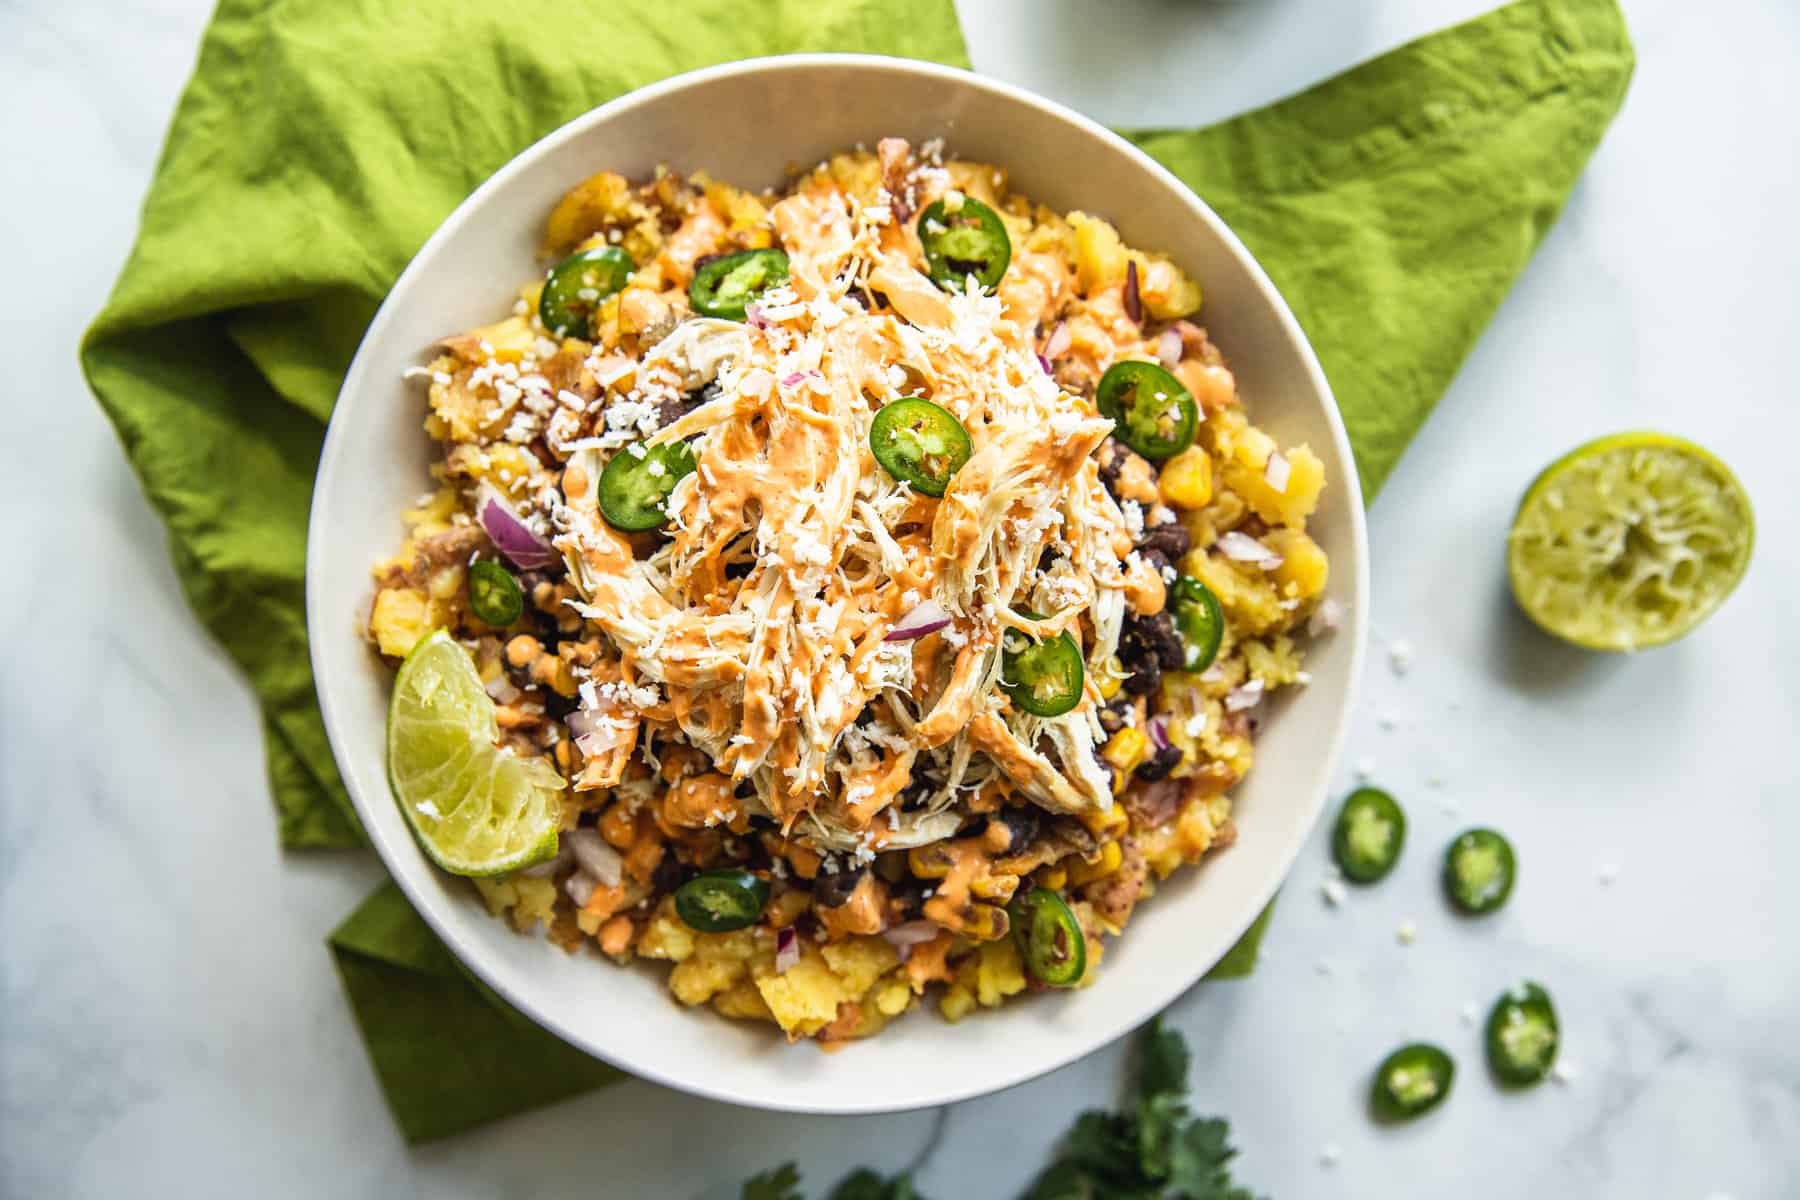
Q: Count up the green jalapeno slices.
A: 15